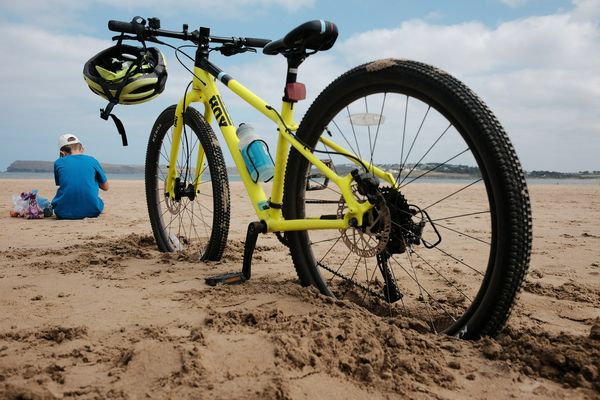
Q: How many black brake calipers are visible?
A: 2